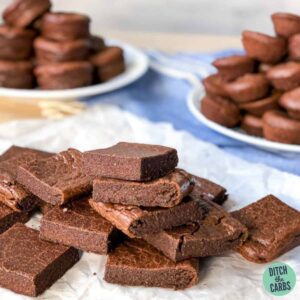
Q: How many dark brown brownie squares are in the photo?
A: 13